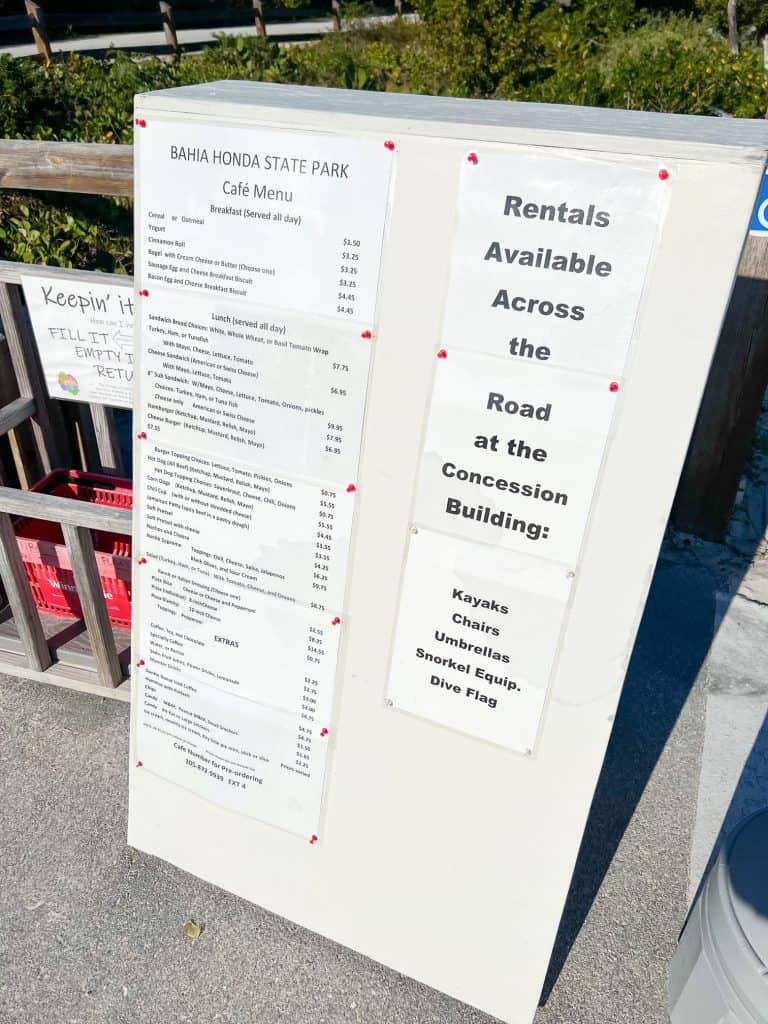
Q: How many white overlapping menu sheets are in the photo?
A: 5